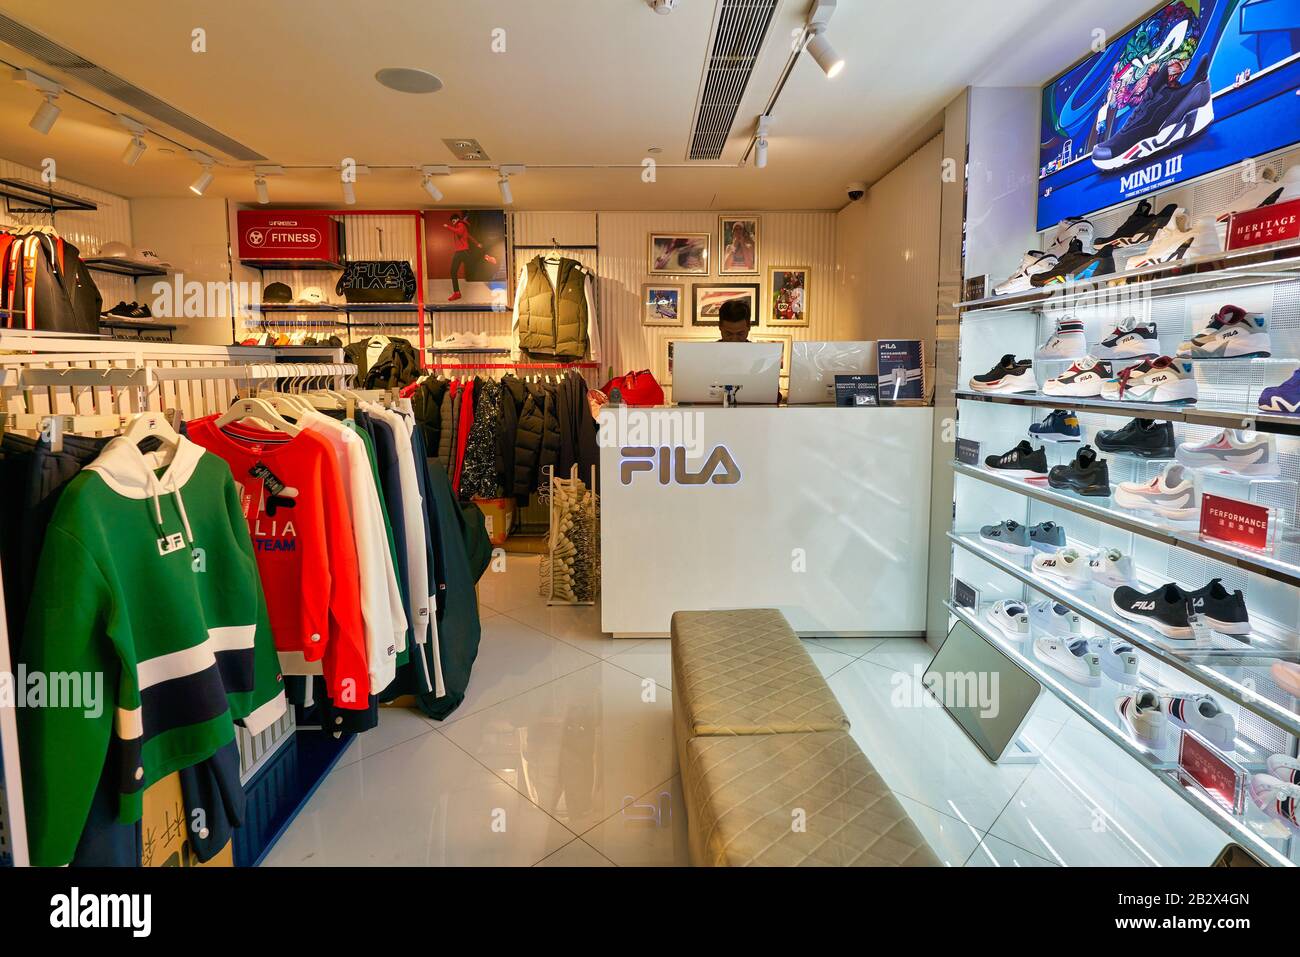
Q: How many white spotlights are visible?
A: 9